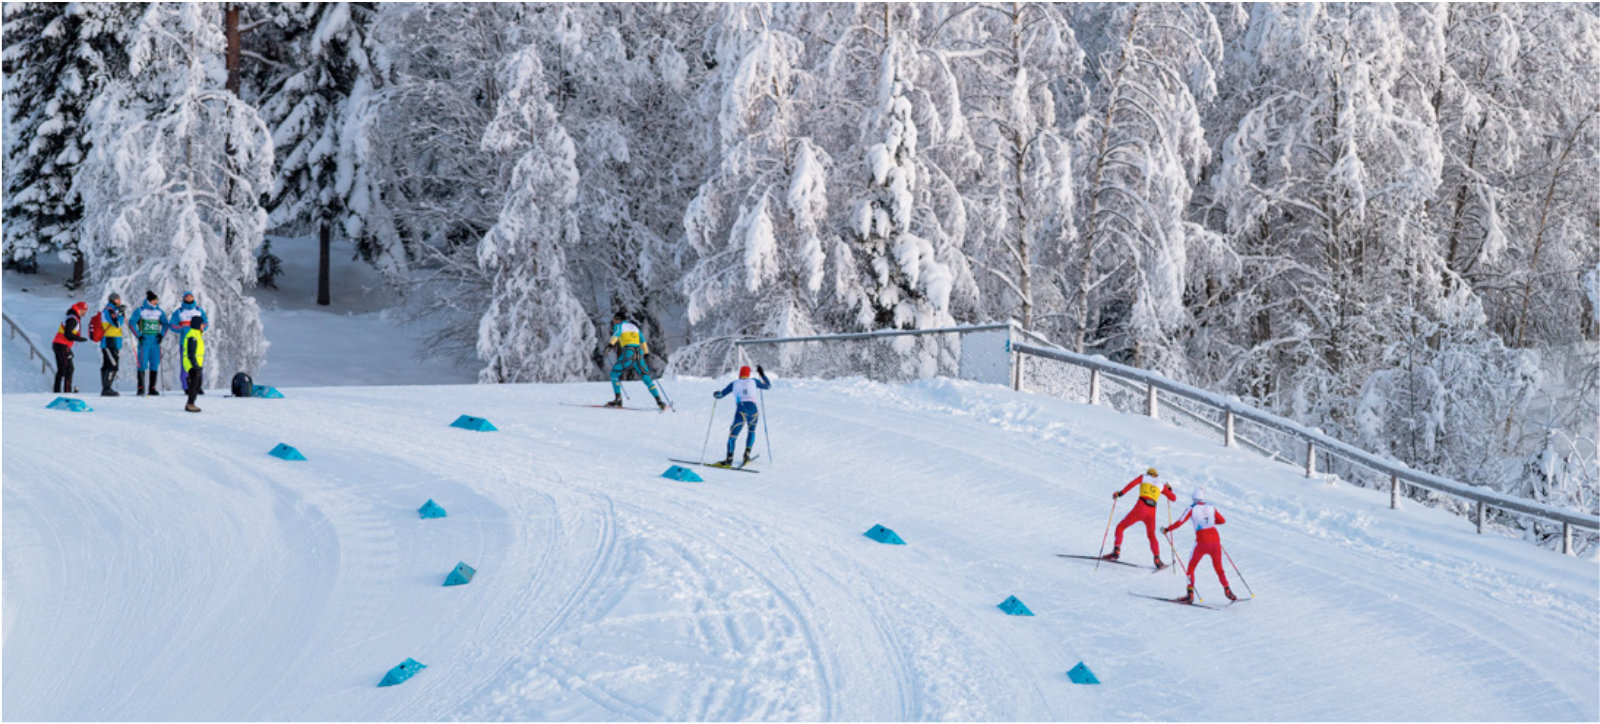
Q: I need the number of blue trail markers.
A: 11